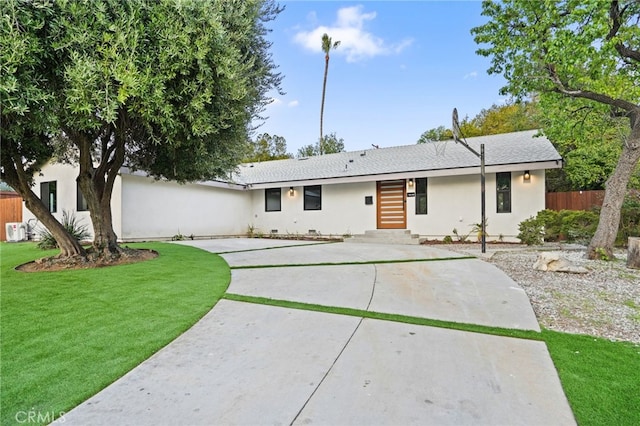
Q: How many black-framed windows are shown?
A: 6